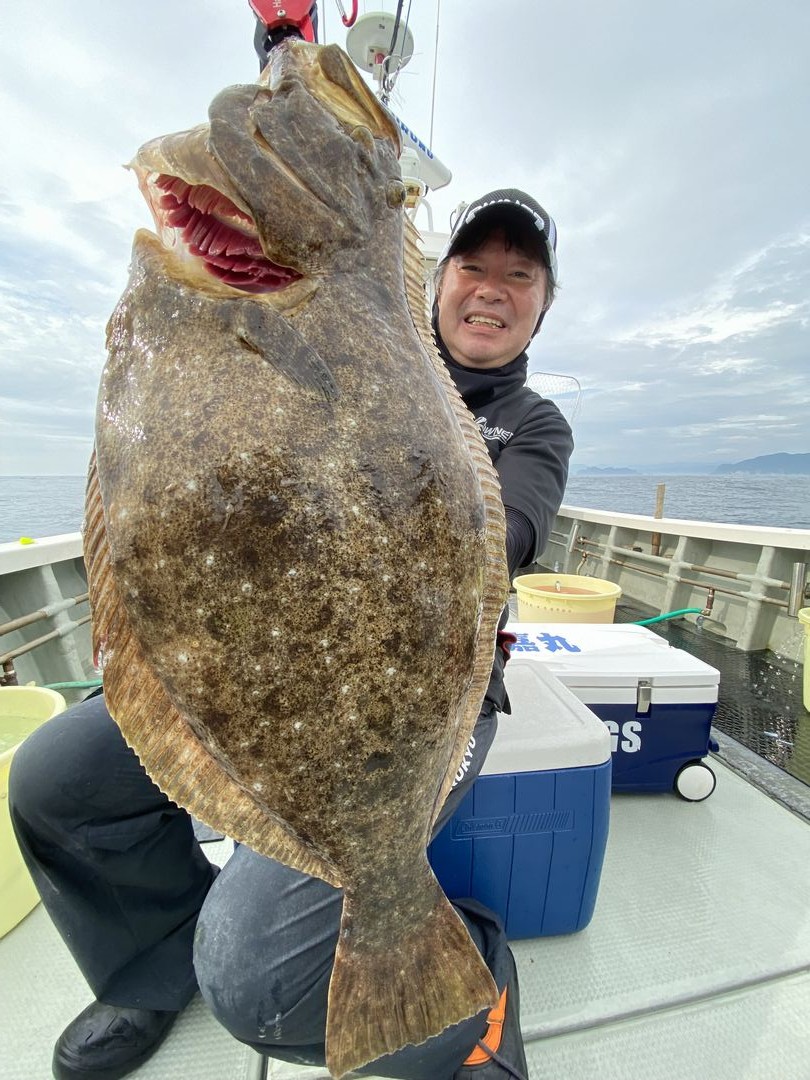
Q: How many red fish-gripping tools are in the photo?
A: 1